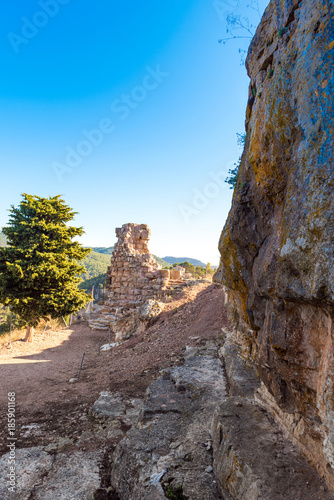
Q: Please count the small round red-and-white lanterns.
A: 0